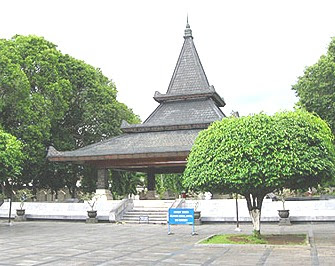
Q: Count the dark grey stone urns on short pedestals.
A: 4